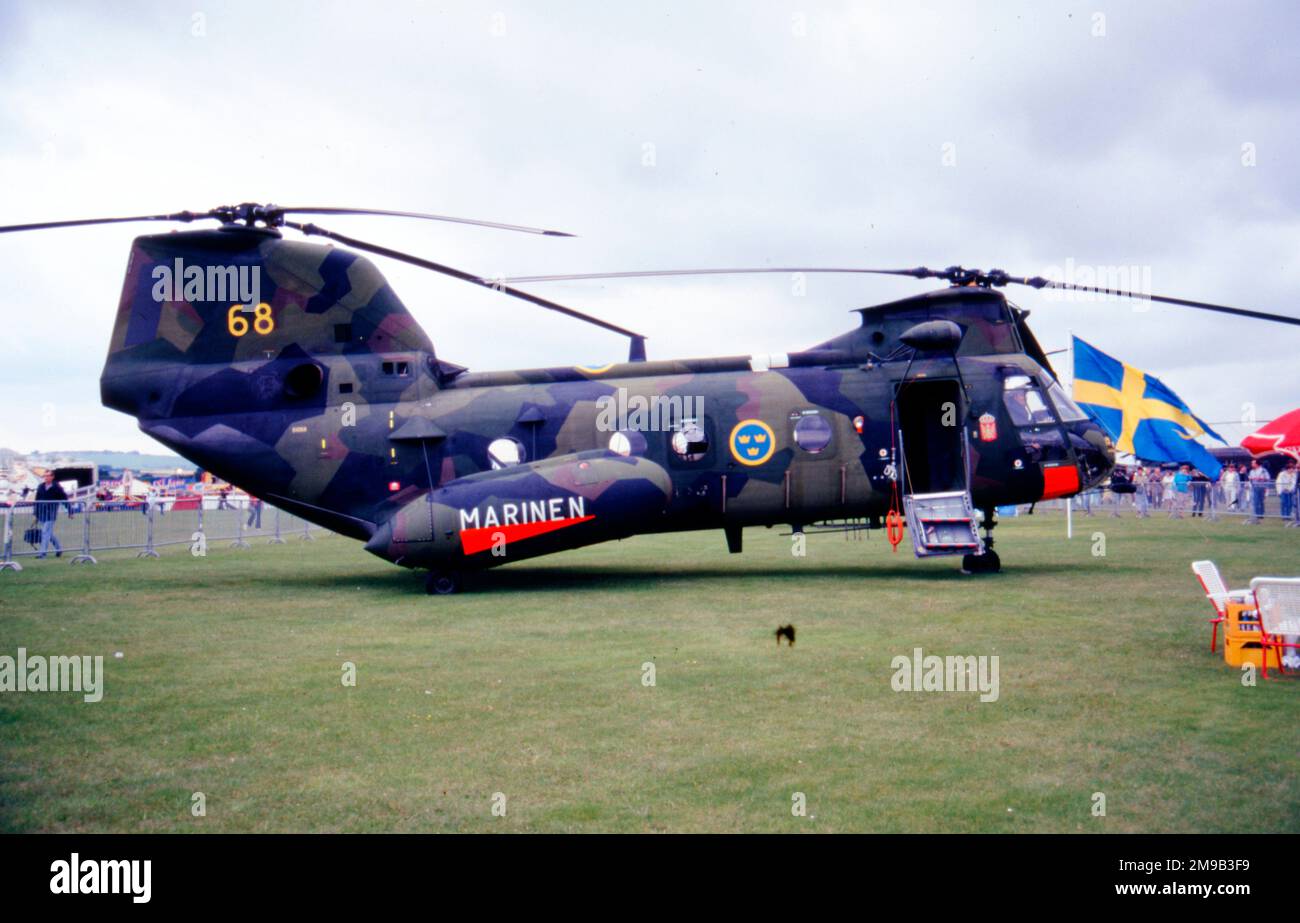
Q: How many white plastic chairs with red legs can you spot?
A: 2